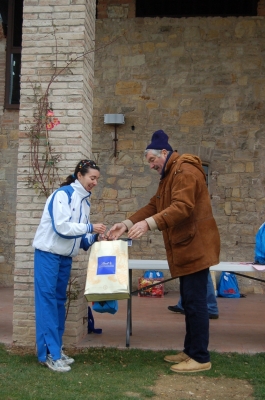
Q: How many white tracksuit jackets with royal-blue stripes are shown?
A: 1